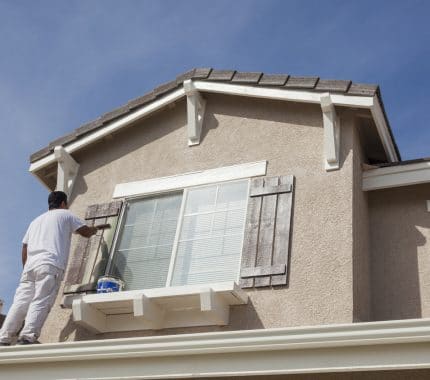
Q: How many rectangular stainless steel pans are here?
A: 0